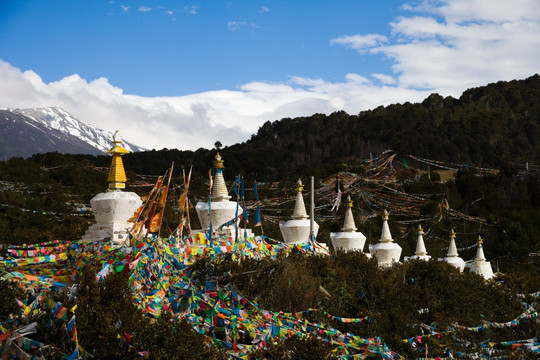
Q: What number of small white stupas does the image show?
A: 6